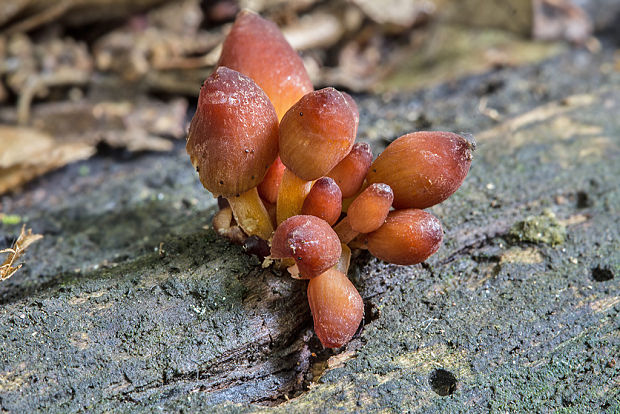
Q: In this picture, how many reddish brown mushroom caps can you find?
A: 12